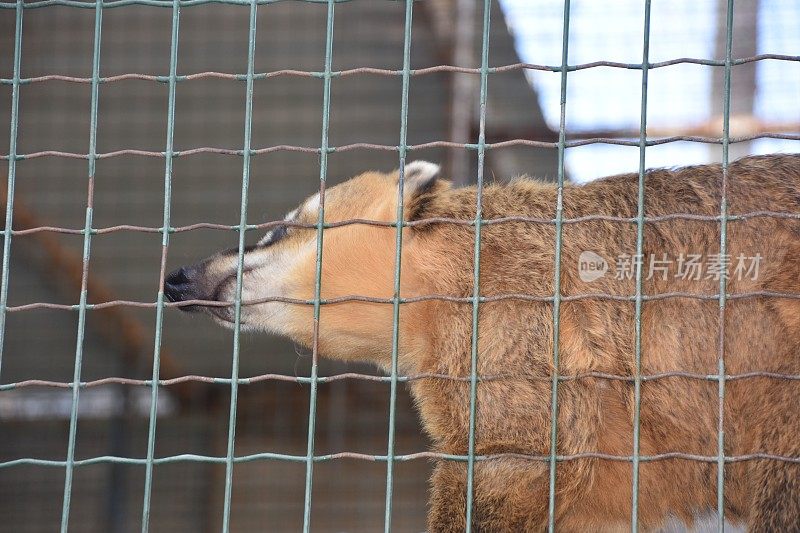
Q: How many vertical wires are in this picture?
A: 10